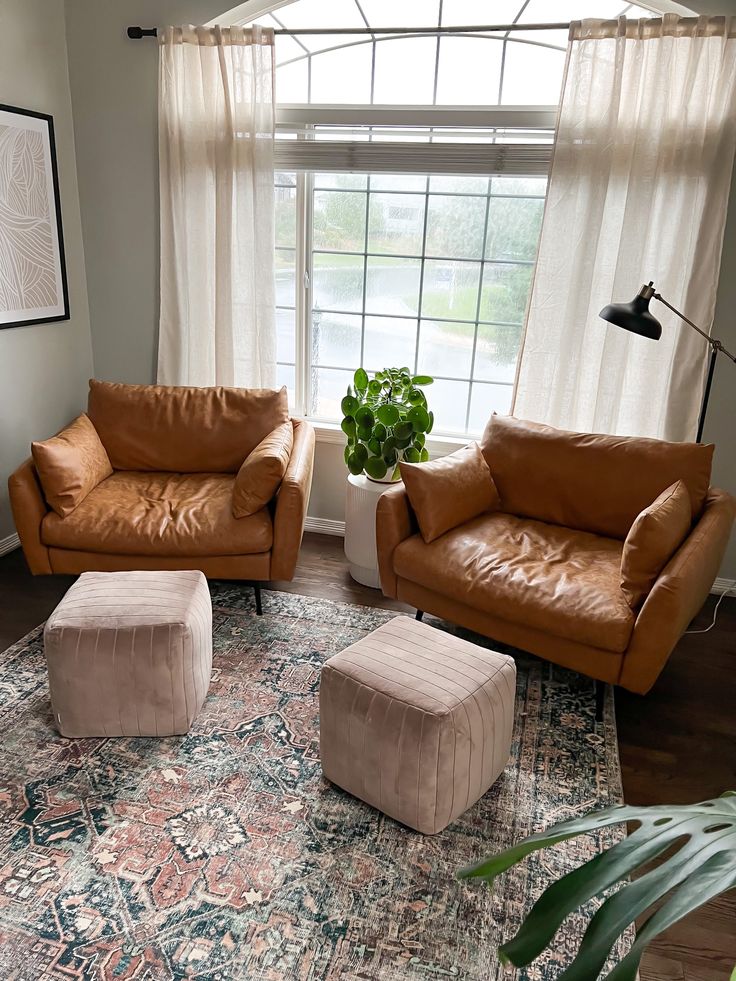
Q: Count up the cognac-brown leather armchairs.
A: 2